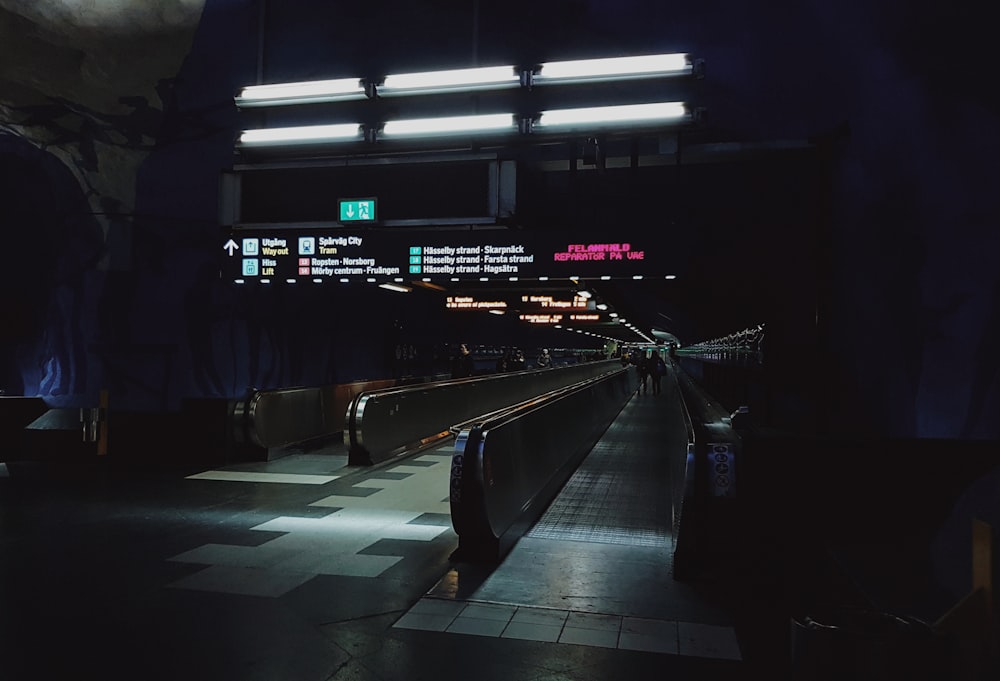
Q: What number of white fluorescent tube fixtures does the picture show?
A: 6